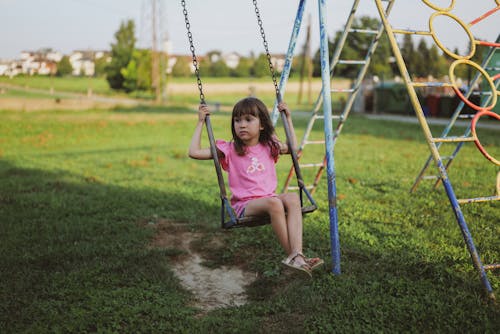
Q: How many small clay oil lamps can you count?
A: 0